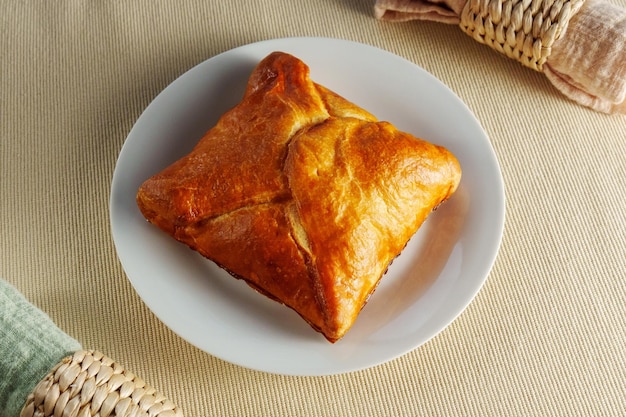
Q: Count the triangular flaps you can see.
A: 4